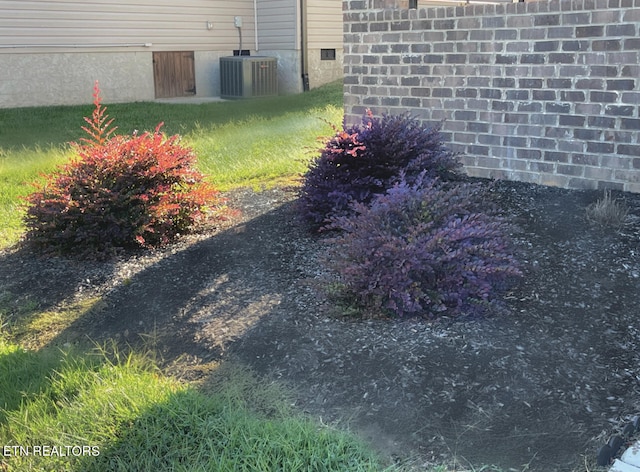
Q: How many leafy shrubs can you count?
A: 3